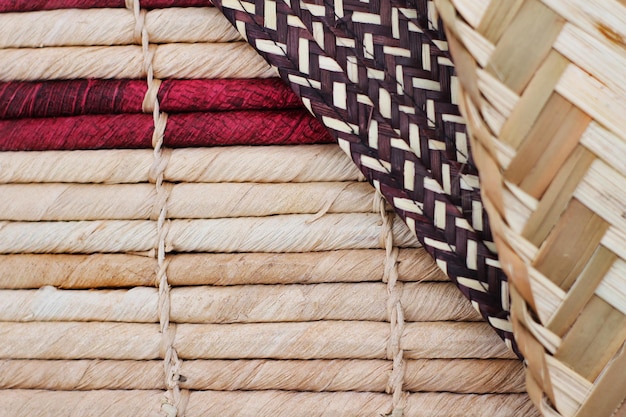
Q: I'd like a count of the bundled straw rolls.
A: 13